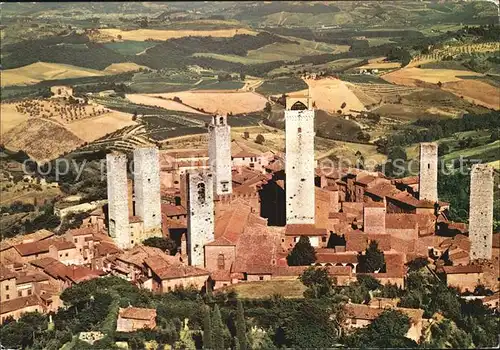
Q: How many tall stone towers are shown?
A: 7